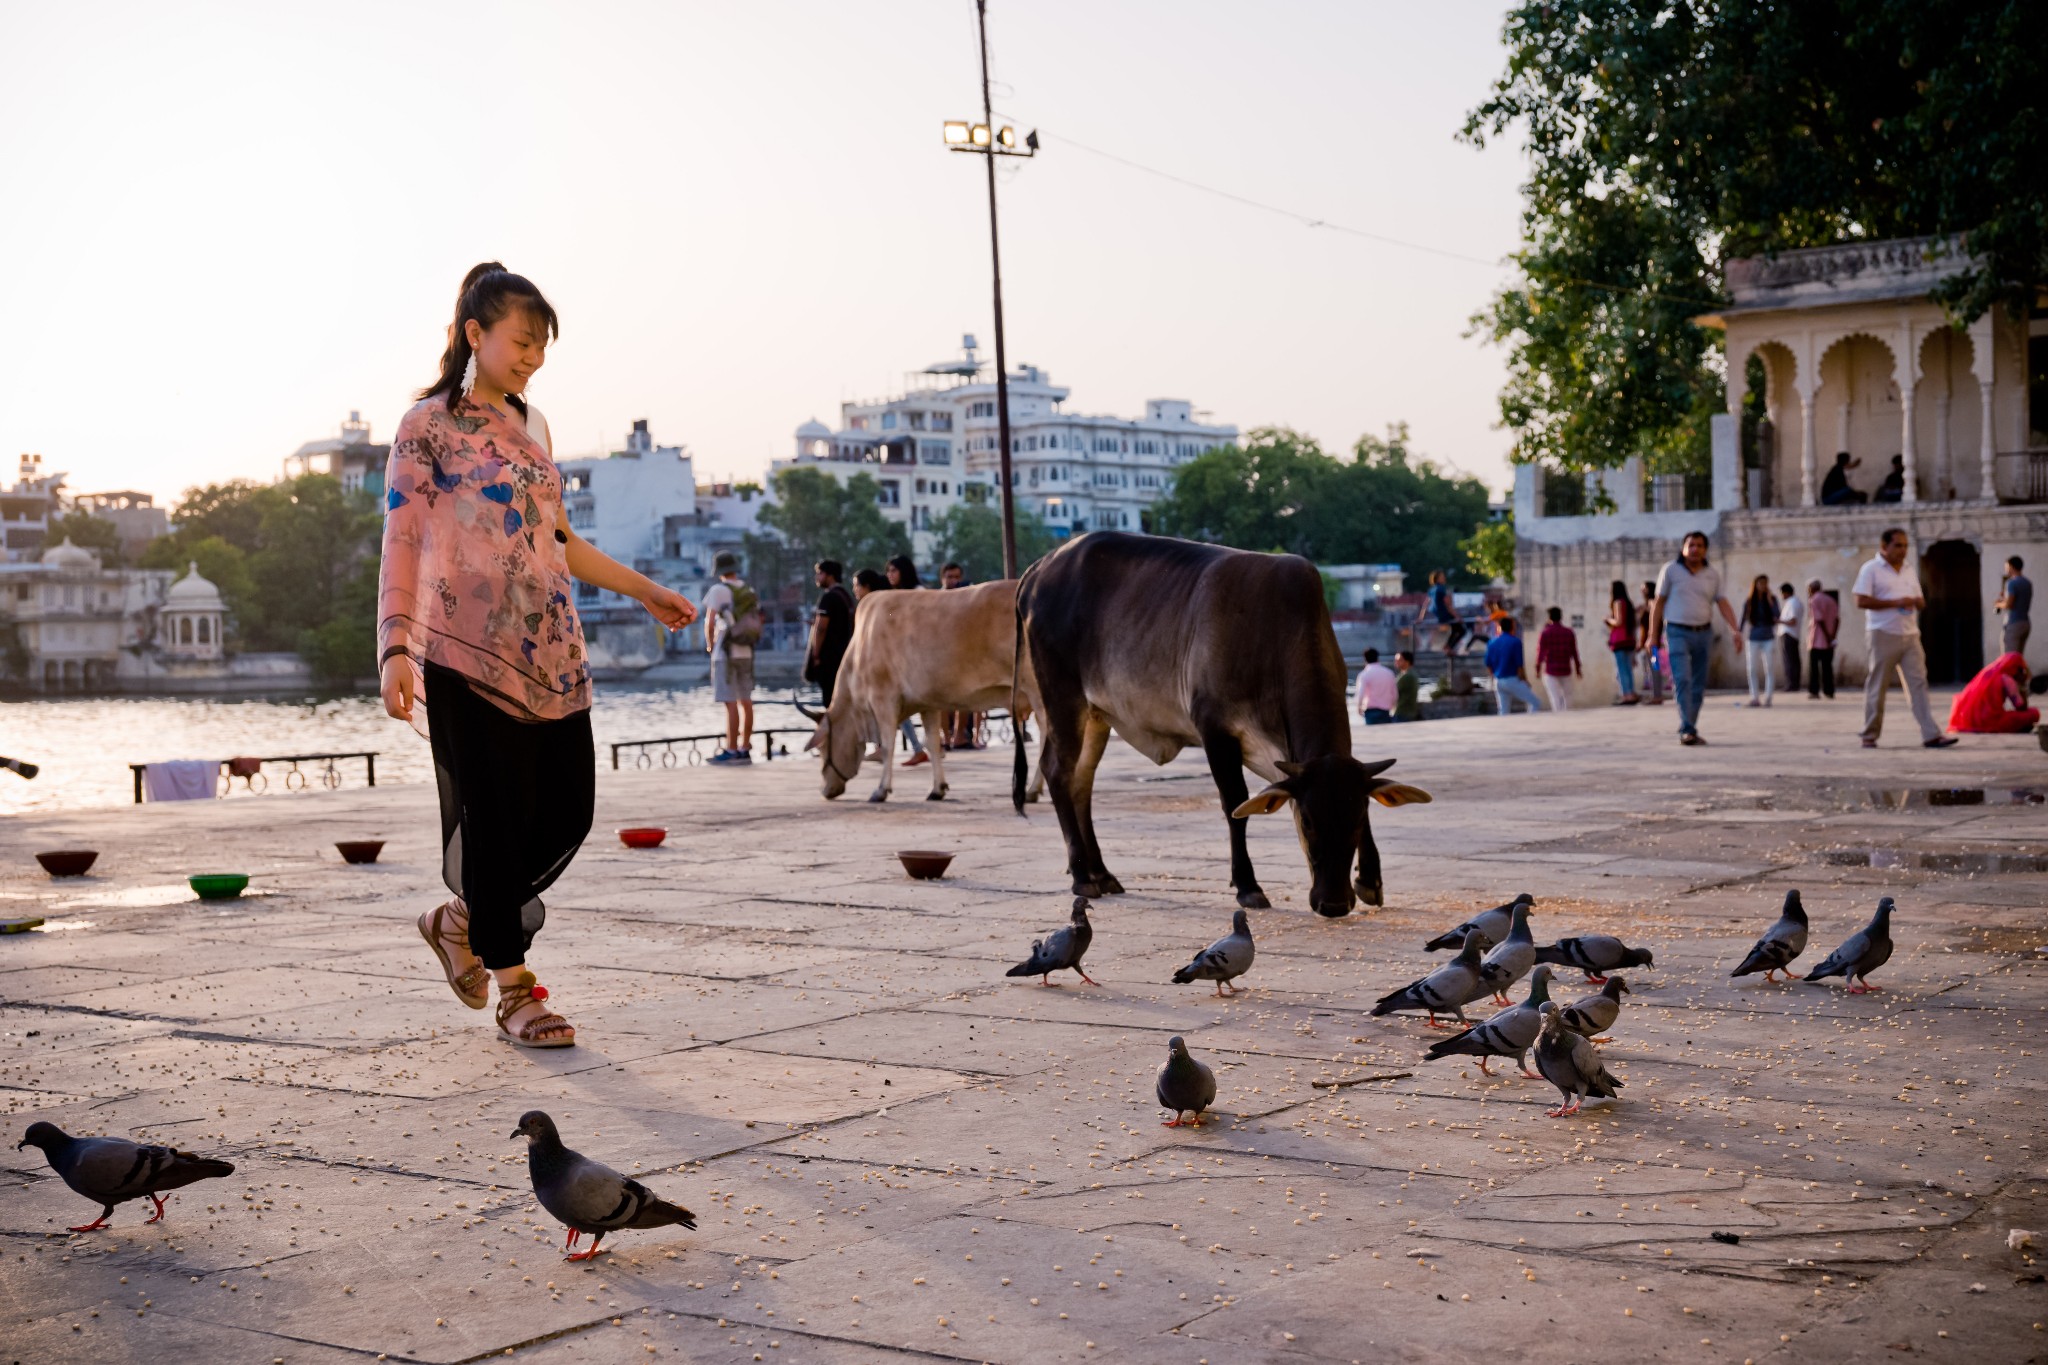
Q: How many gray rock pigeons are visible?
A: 14